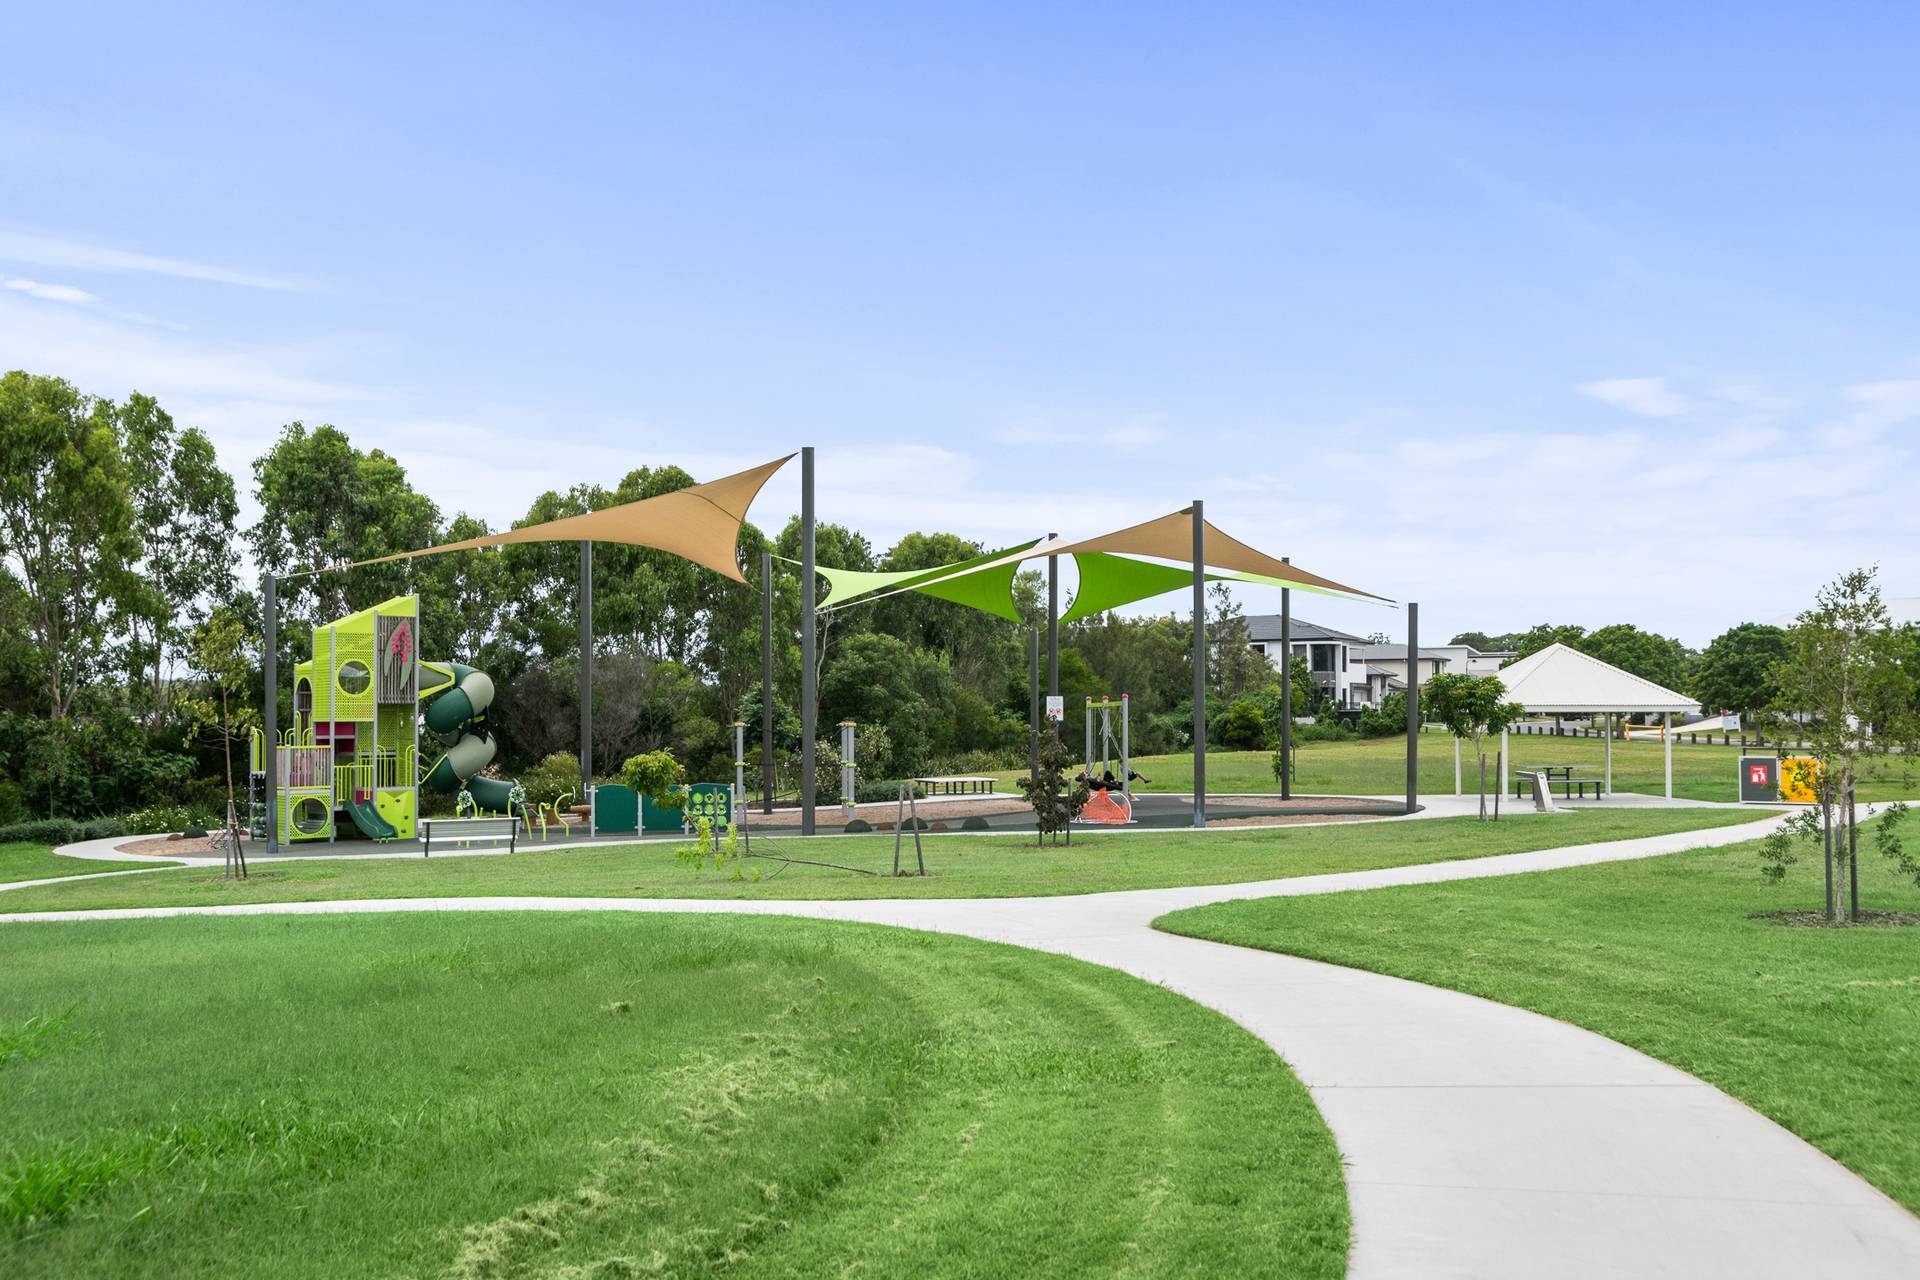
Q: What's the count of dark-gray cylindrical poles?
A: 9